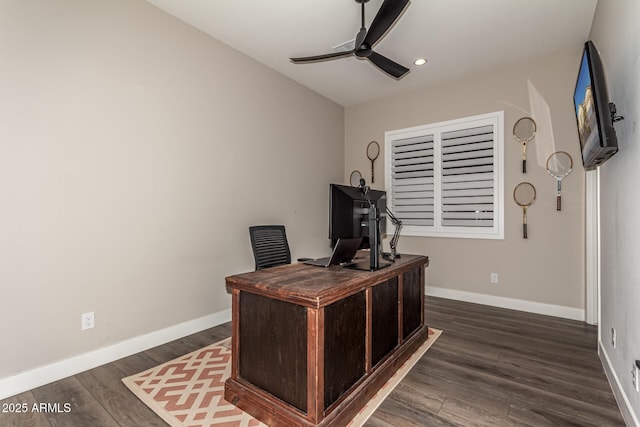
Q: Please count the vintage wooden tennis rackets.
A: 5